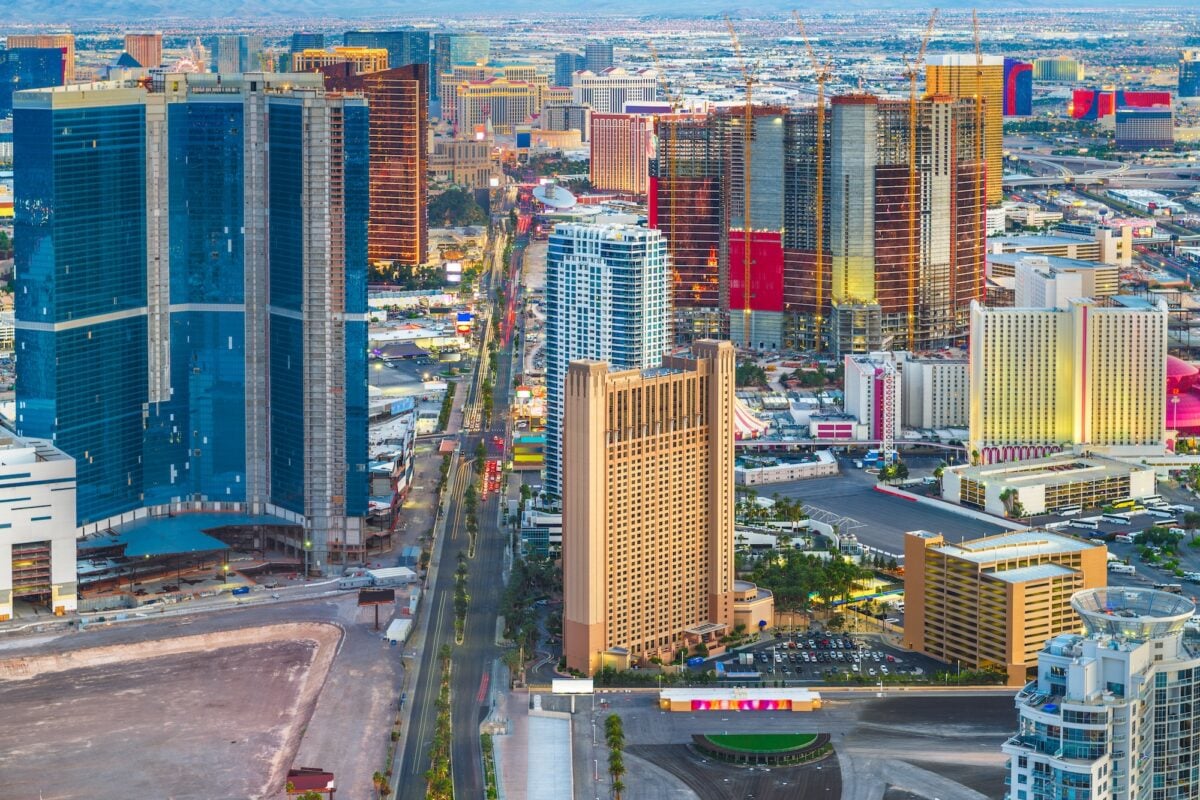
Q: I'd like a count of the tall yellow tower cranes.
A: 5